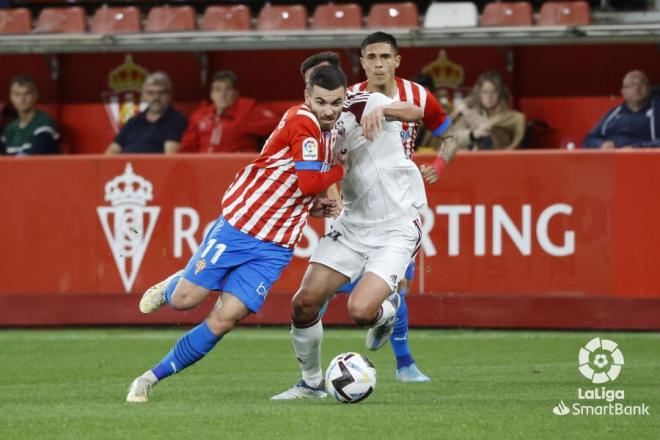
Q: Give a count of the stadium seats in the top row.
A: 11